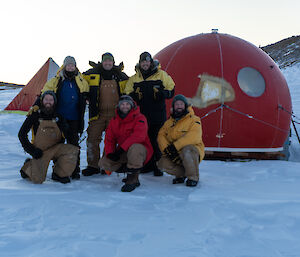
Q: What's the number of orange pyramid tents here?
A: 1